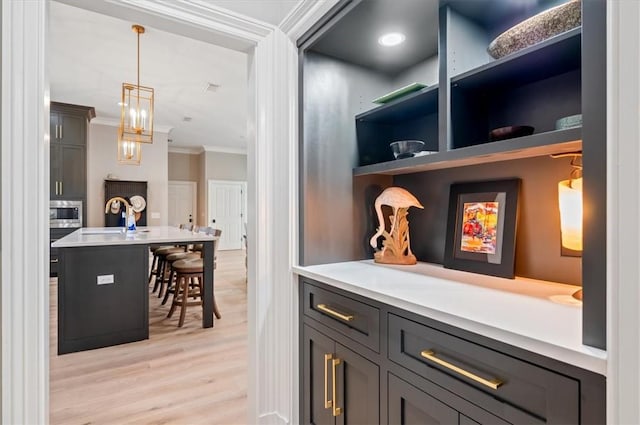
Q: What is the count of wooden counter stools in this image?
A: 4